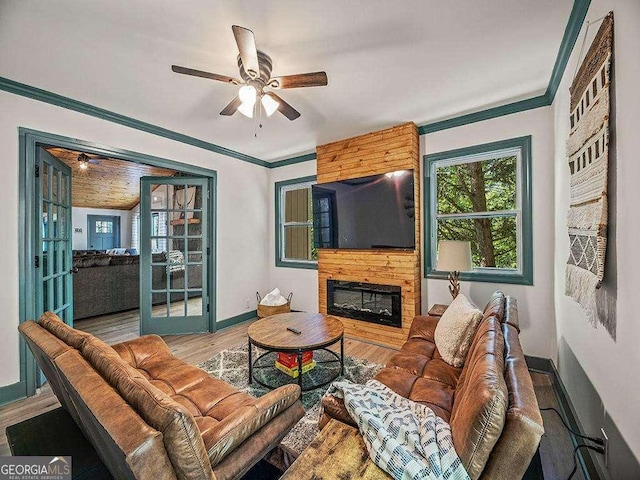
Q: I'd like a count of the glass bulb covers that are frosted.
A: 3